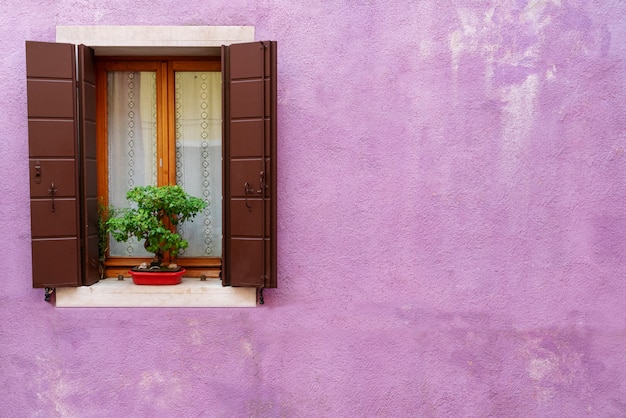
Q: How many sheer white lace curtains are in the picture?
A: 2